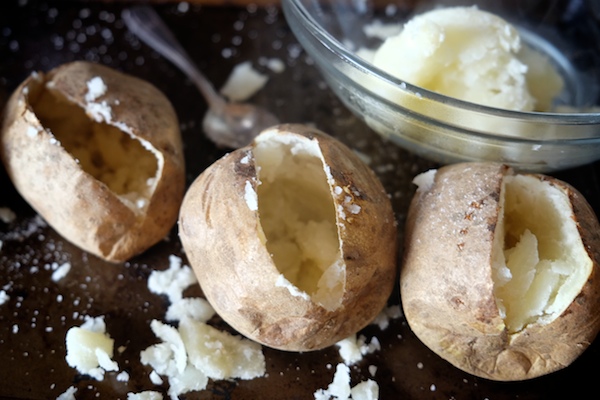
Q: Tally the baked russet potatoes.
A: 3